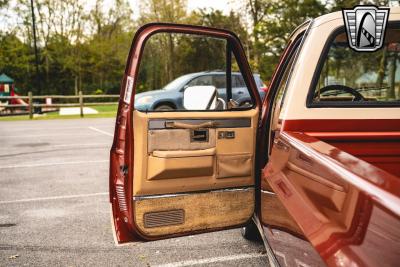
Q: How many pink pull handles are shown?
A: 0